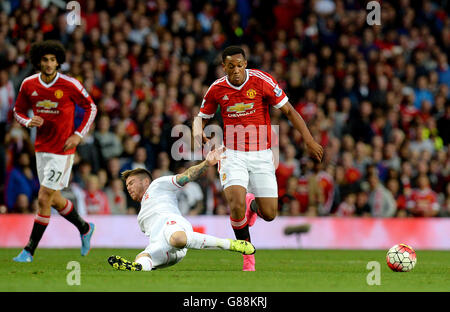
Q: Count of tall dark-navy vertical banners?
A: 0